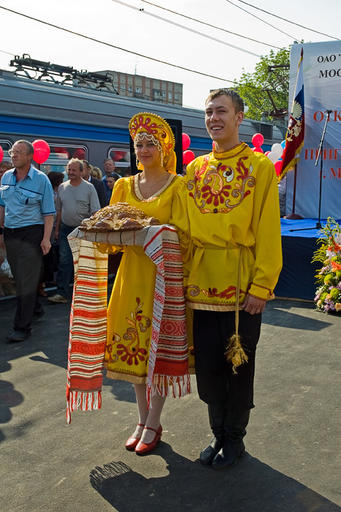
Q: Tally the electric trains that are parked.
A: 1